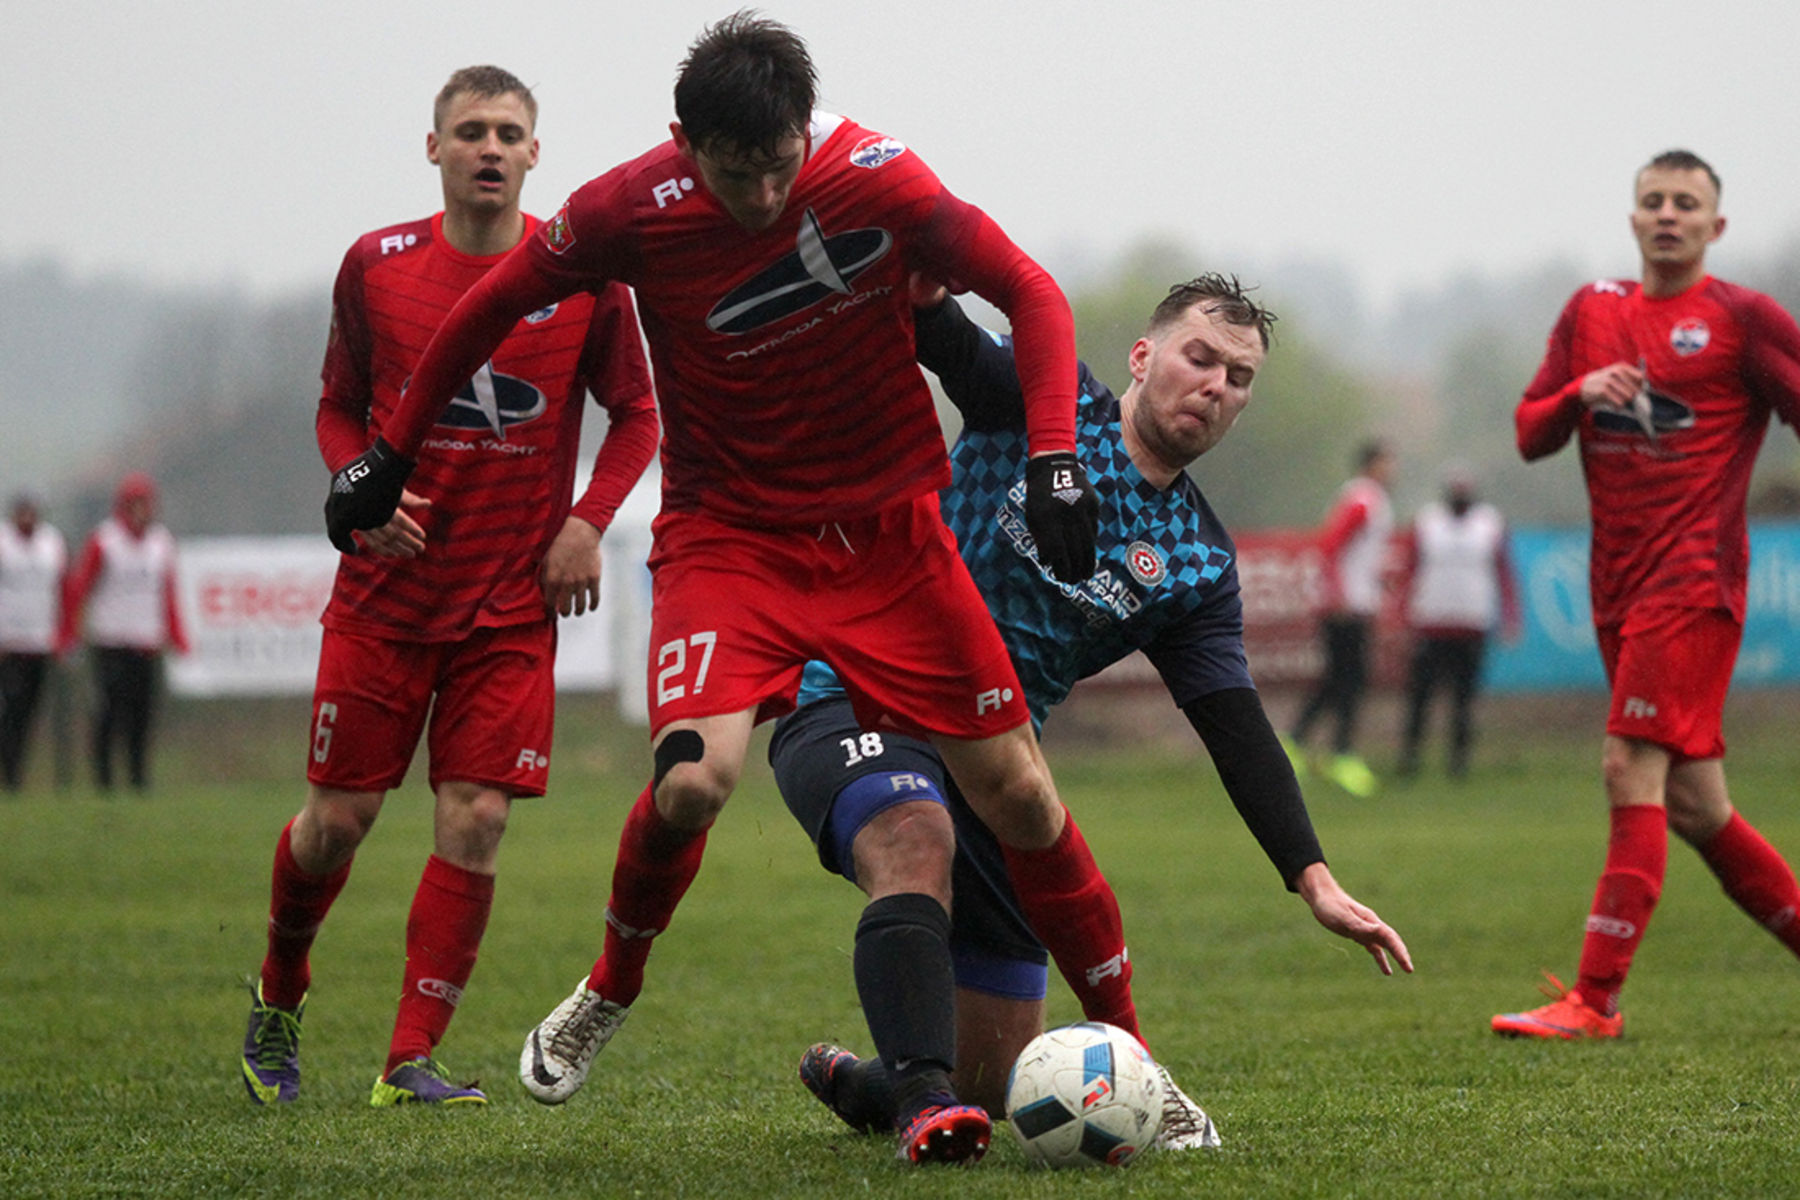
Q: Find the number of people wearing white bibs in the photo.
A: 4